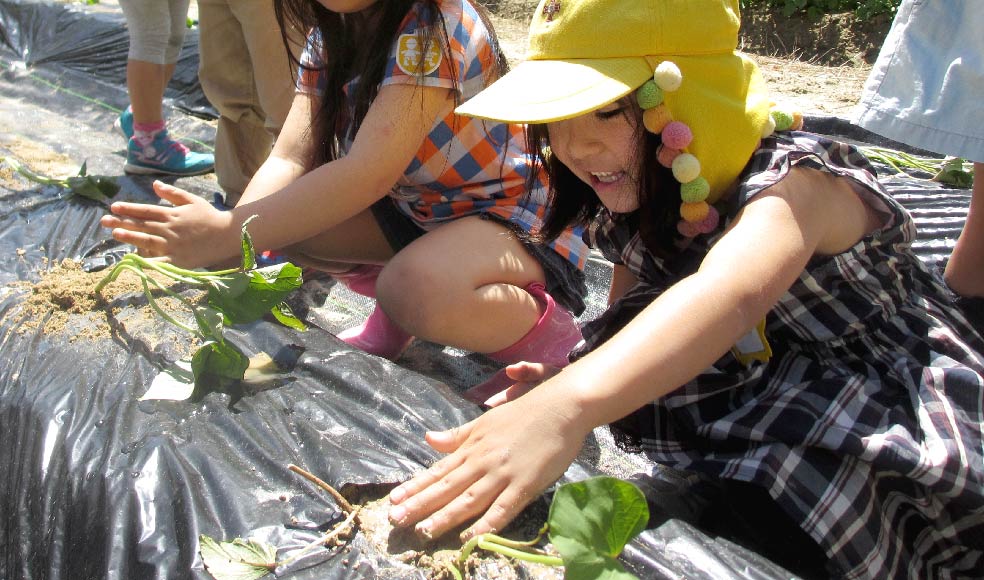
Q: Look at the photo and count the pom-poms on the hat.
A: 13